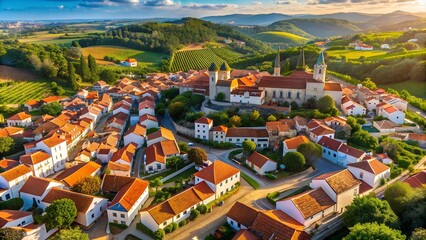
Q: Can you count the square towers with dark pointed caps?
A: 2